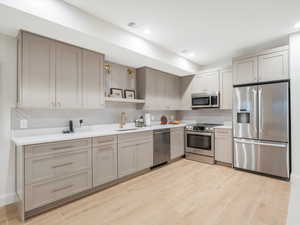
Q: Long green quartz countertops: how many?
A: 0